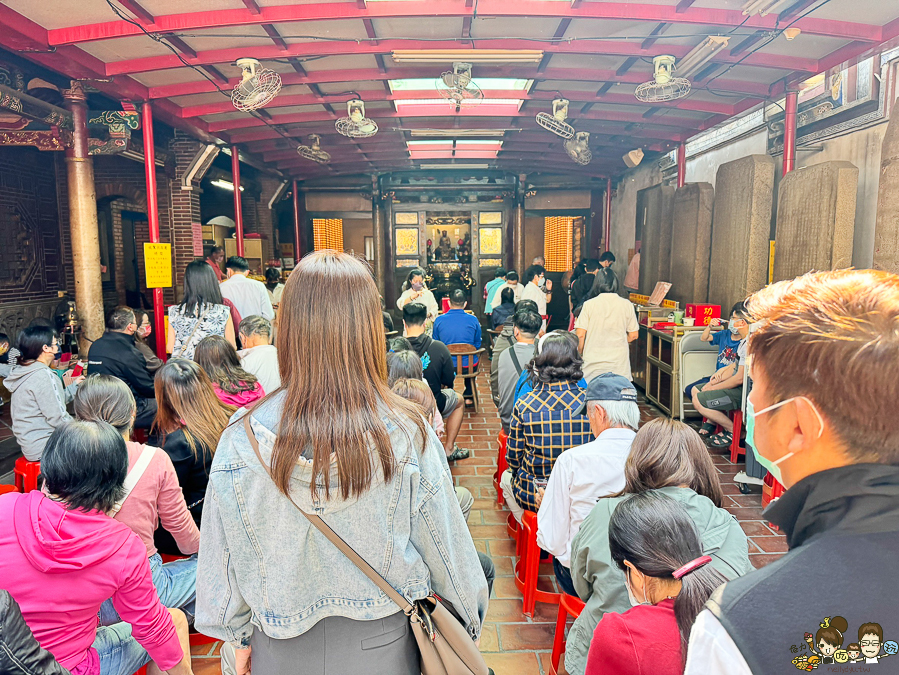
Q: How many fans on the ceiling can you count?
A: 7